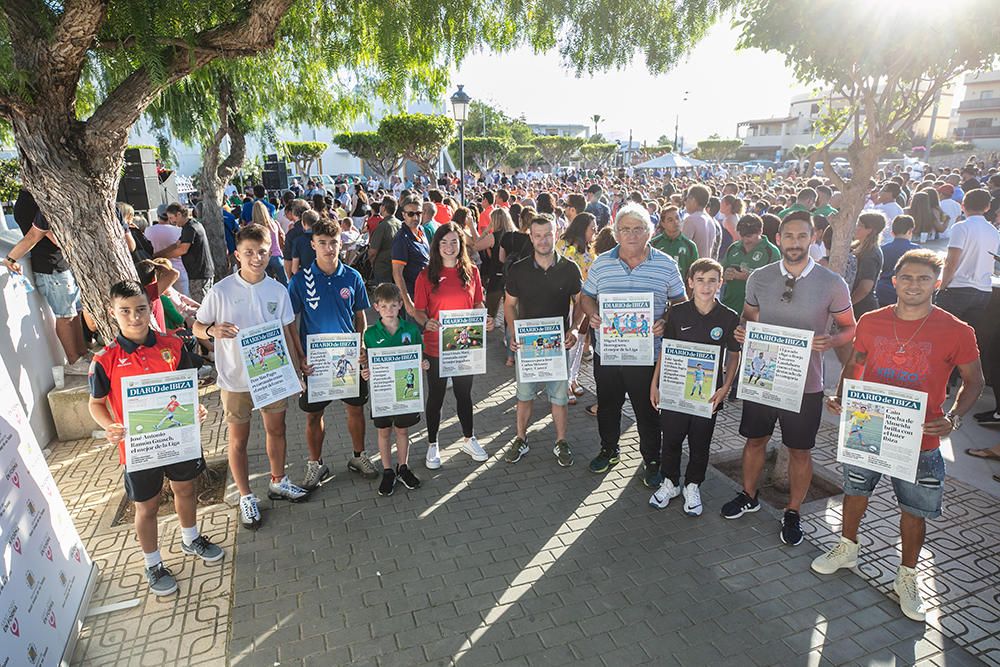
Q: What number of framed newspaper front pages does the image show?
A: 10